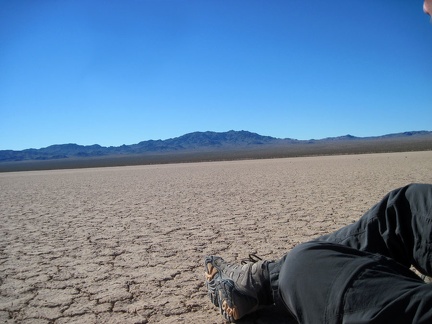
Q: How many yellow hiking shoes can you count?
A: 0